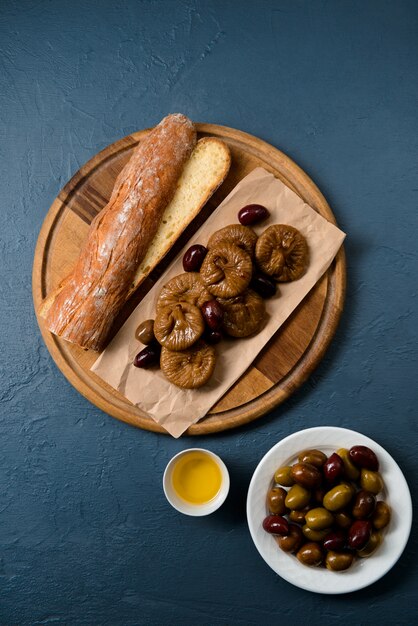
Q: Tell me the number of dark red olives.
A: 11